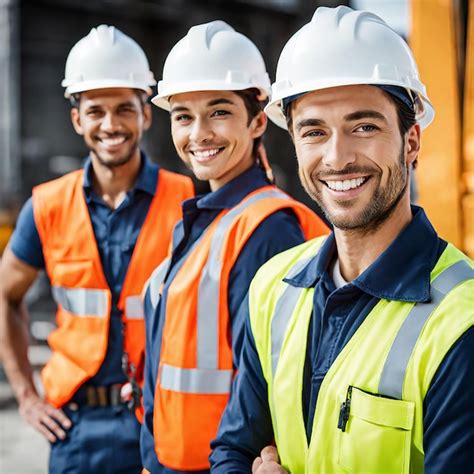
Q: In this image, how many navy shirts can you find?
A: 3